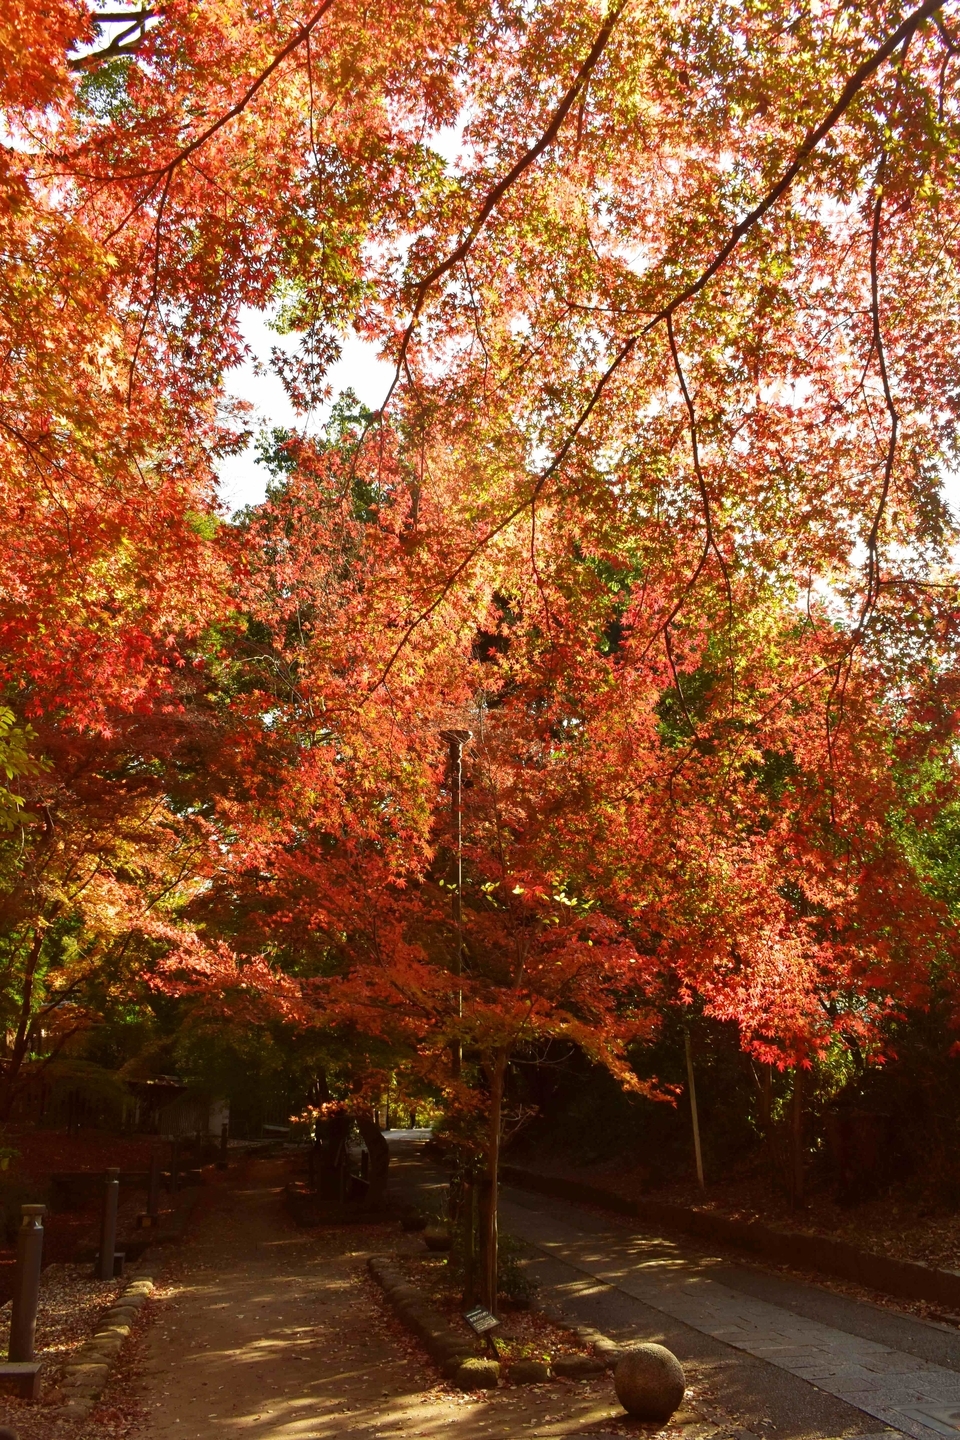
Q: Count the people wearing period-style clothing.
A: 0